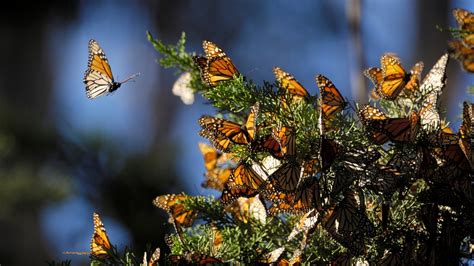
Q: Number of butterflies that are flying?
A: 1